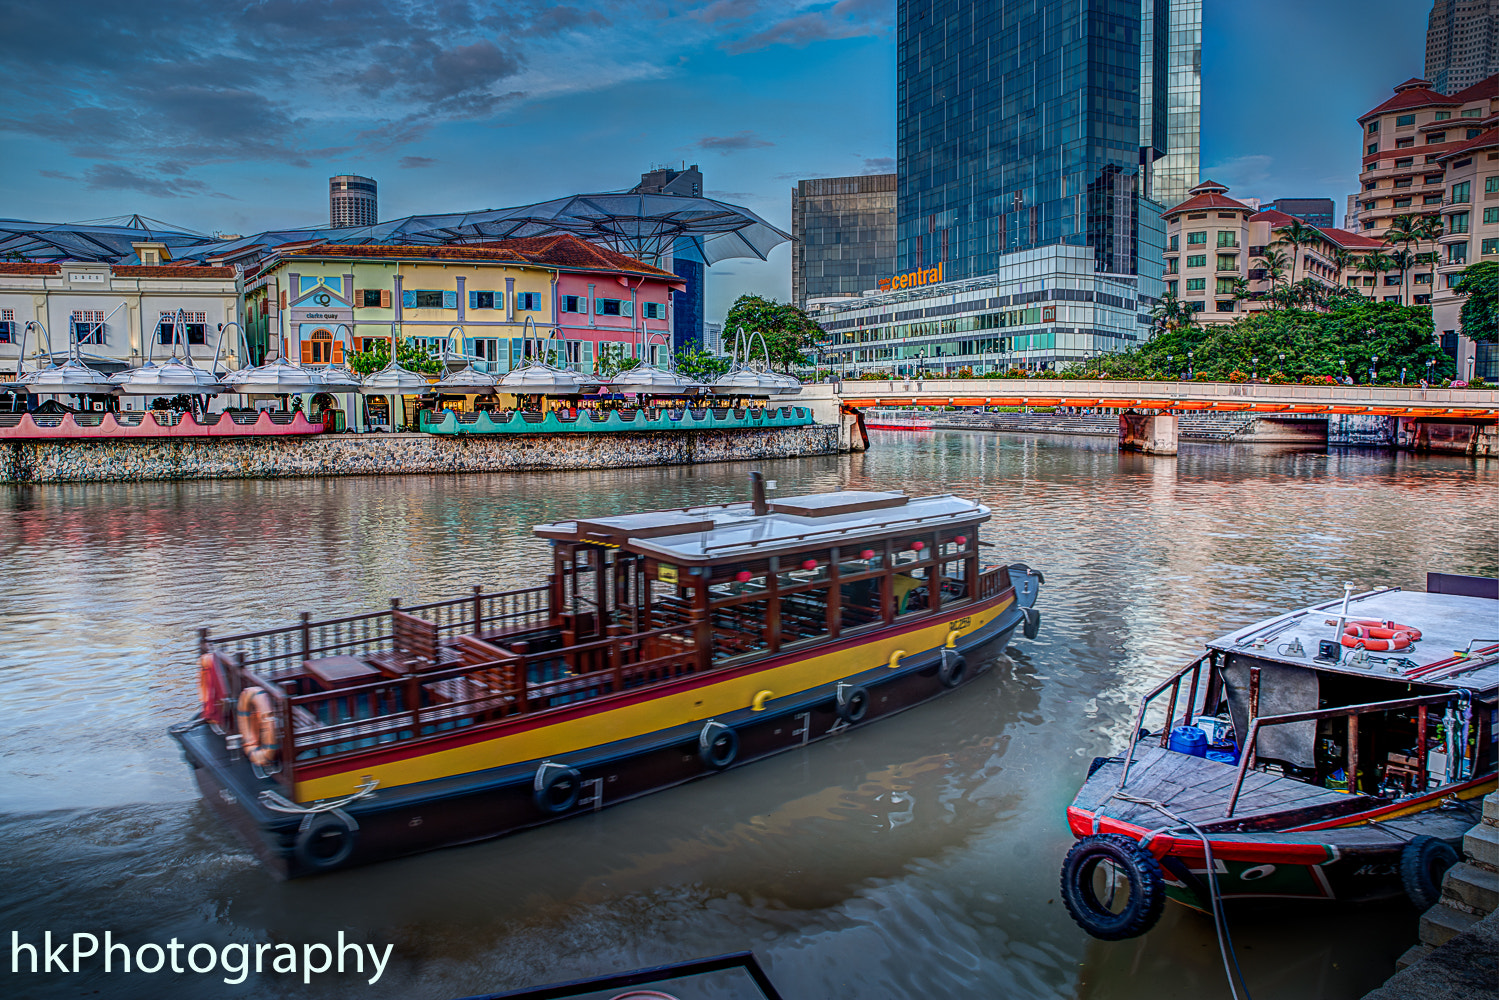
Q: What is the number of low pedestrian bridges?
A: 1